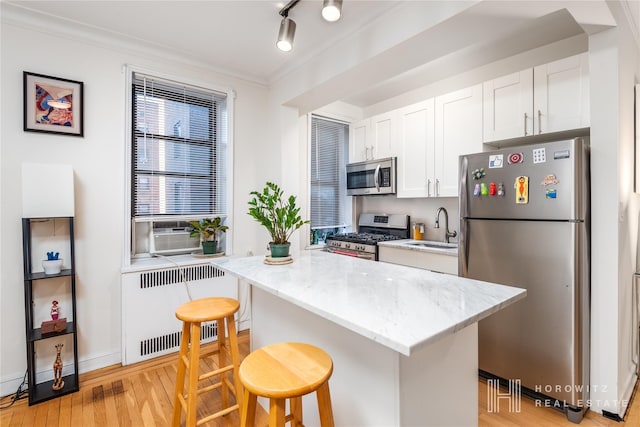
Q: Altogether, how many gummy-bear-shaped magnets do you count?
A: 4